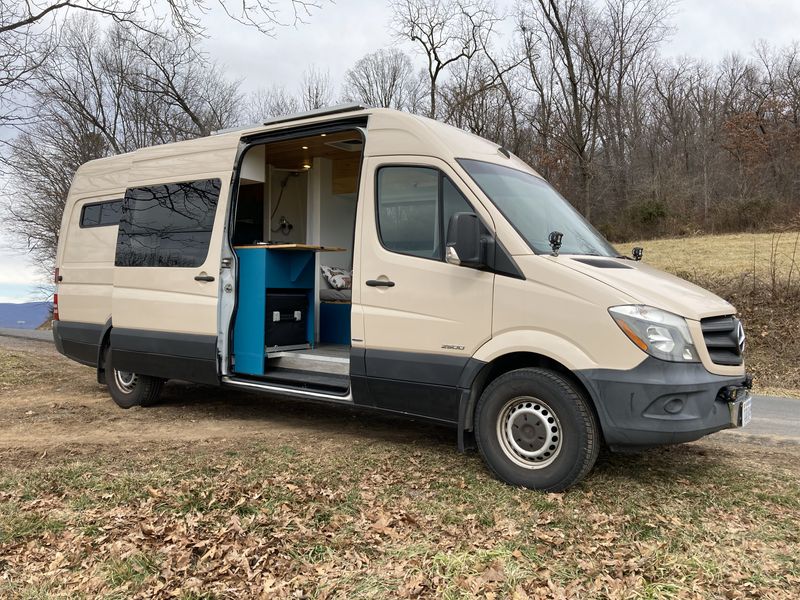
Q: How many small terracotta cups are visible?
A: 0